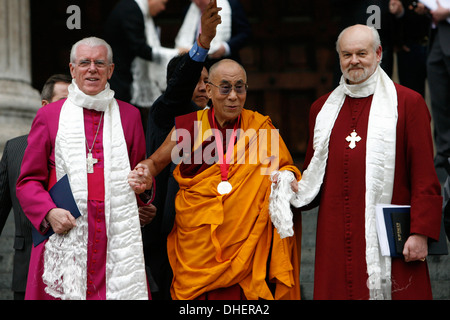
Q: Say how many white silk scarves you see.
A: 4